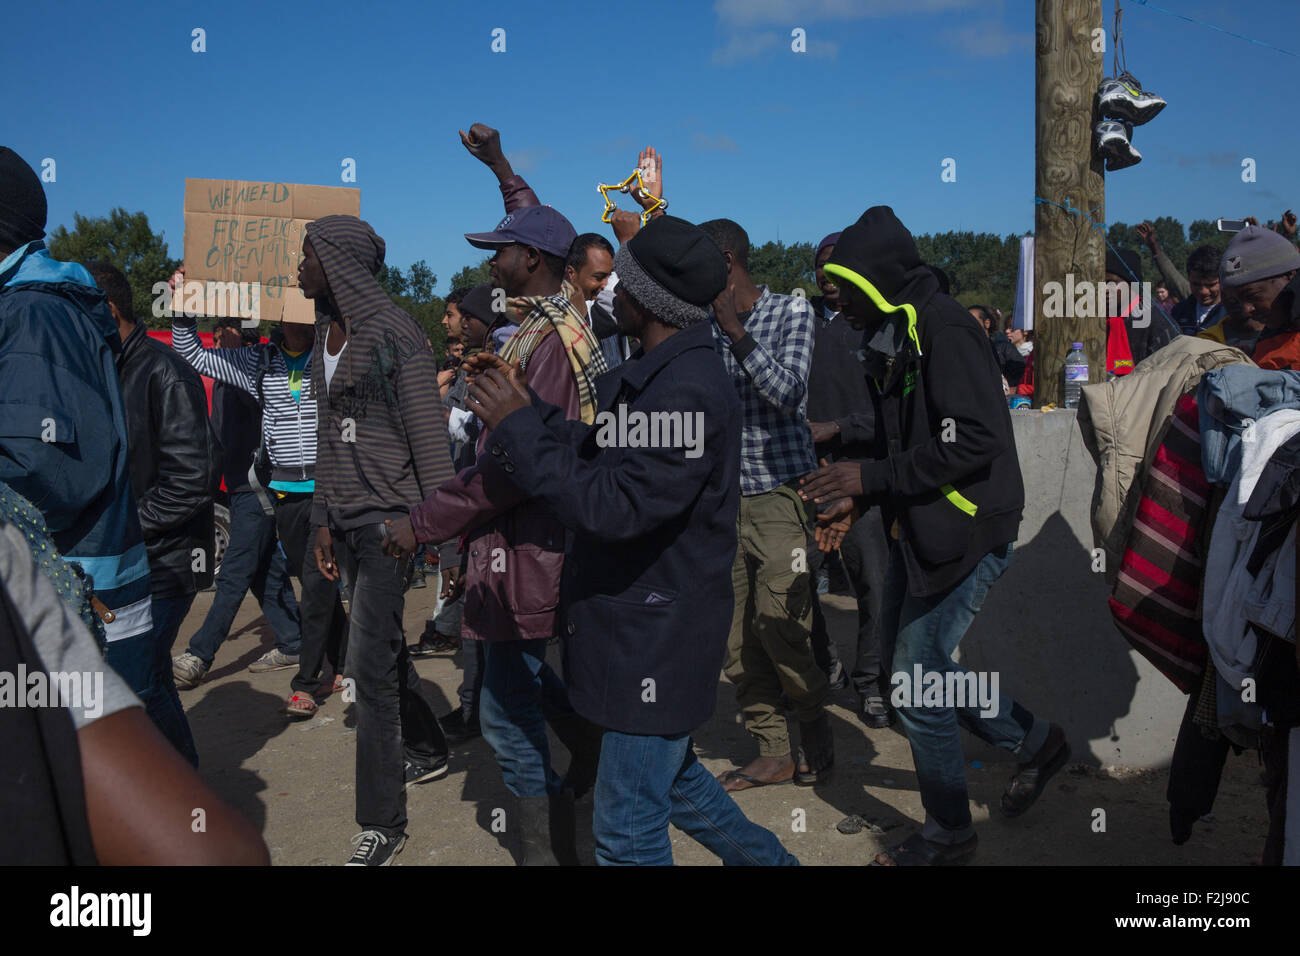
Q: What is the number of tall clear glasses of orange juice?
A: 0